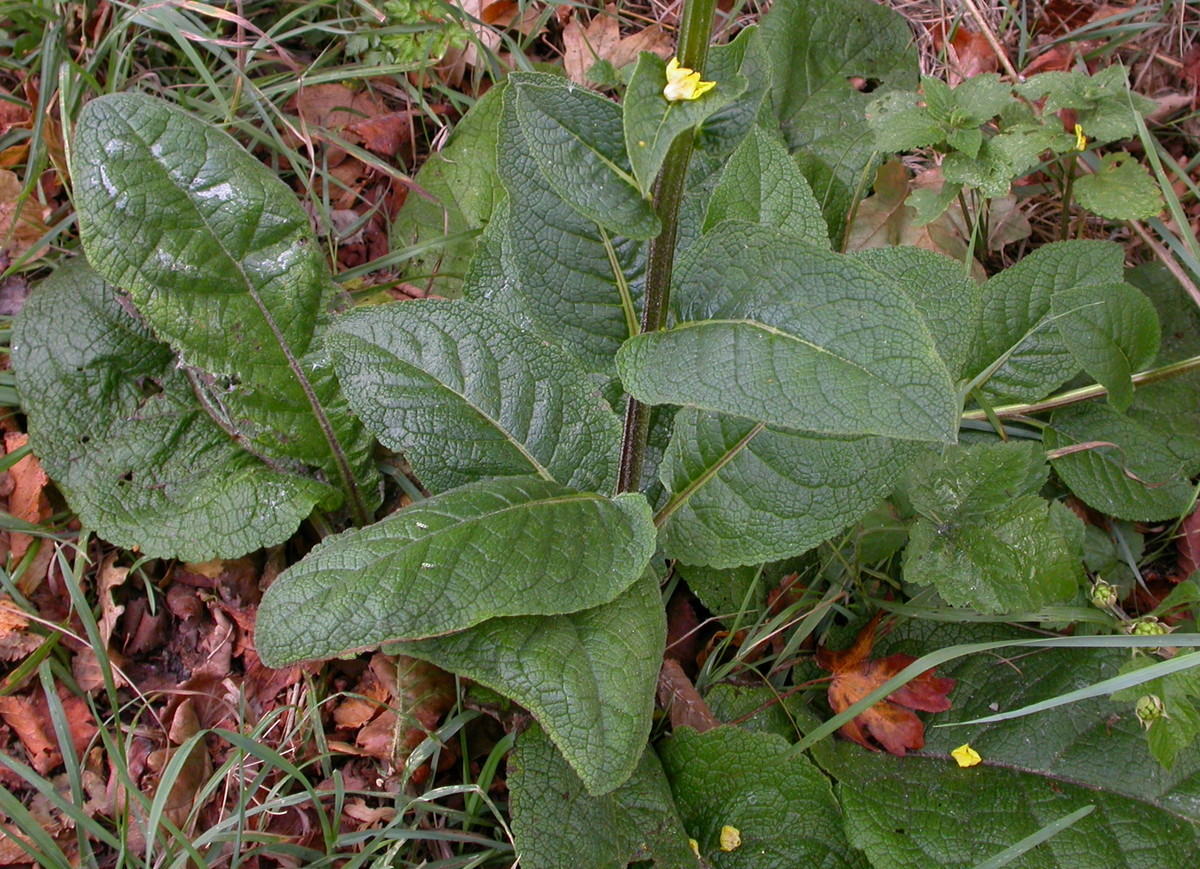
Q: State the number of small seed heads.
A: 3